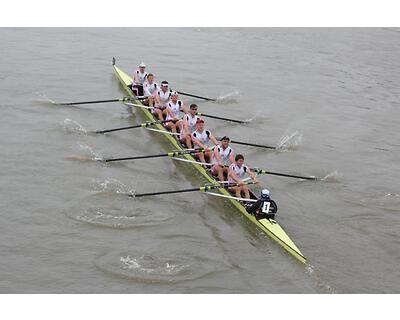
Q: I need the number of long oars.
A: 8